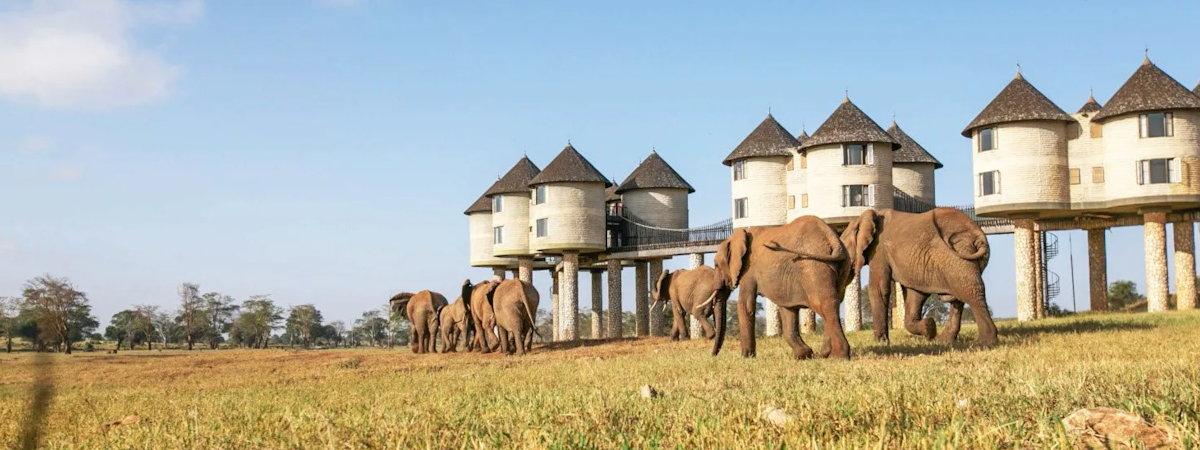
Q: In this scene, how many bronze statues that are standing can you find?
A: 0